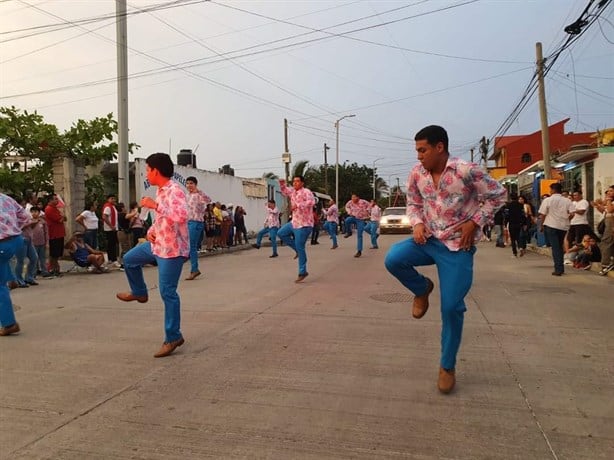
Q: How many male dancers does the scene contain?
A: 9